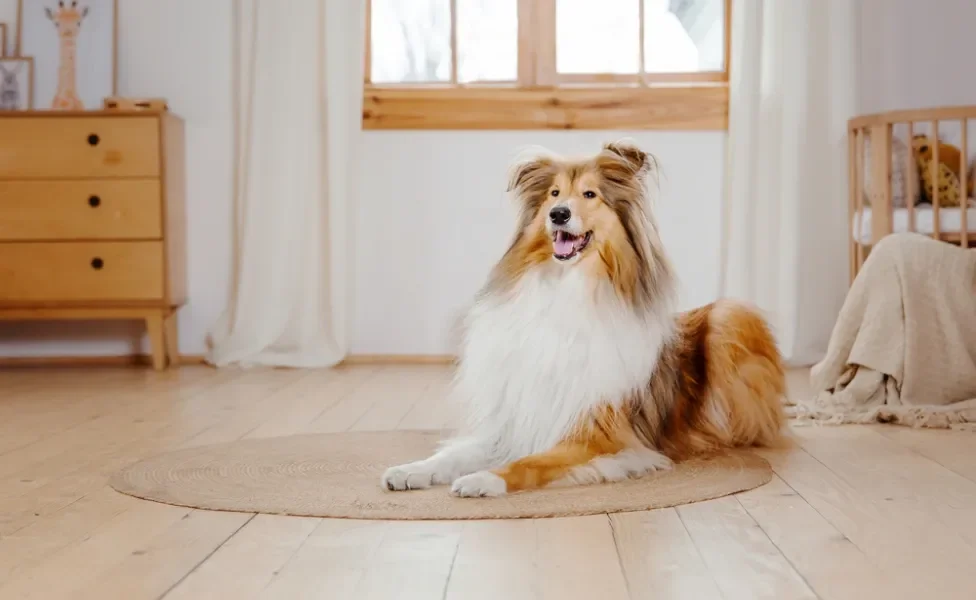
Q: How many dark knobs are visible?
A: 3